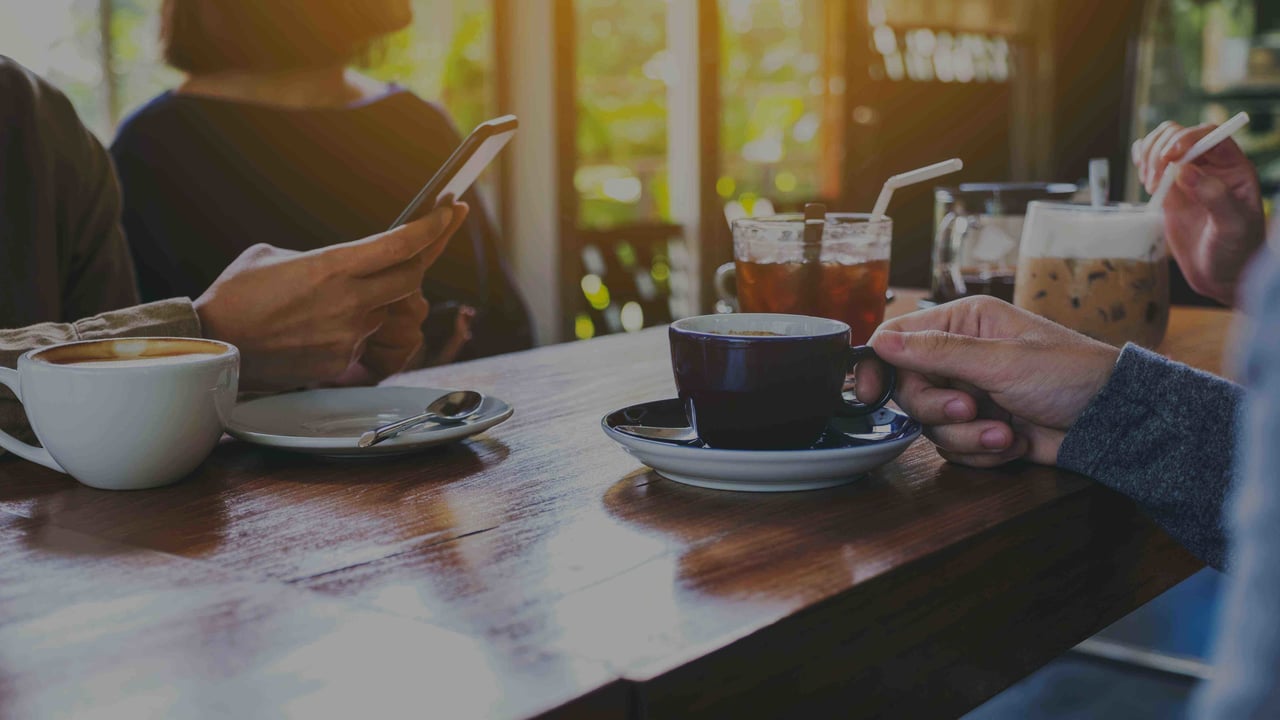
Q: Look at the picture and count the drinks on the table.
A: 5